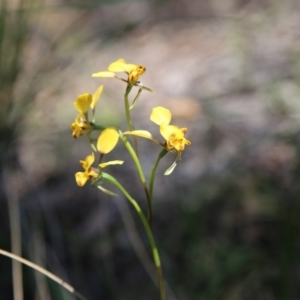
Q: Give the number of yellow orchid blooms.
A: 4